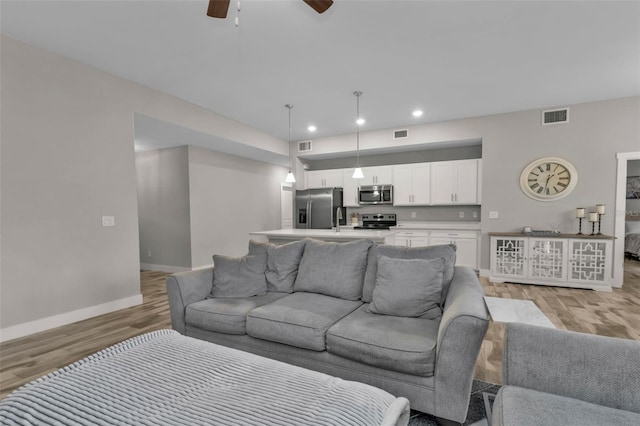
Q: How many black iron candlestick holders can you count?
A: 3